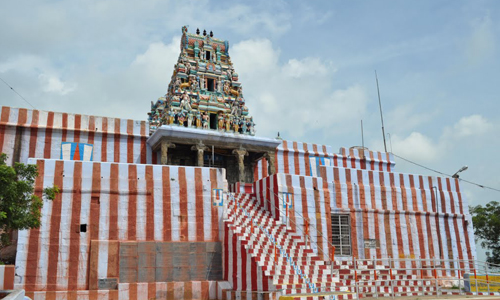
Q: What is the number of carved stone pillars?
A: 4